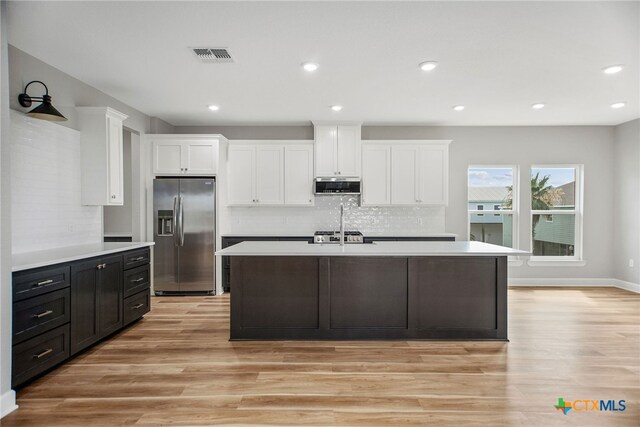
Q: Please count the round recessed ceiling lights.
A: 8